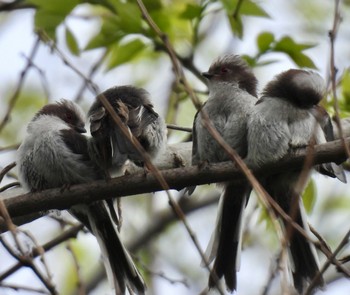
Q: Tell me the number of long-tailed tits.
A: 4